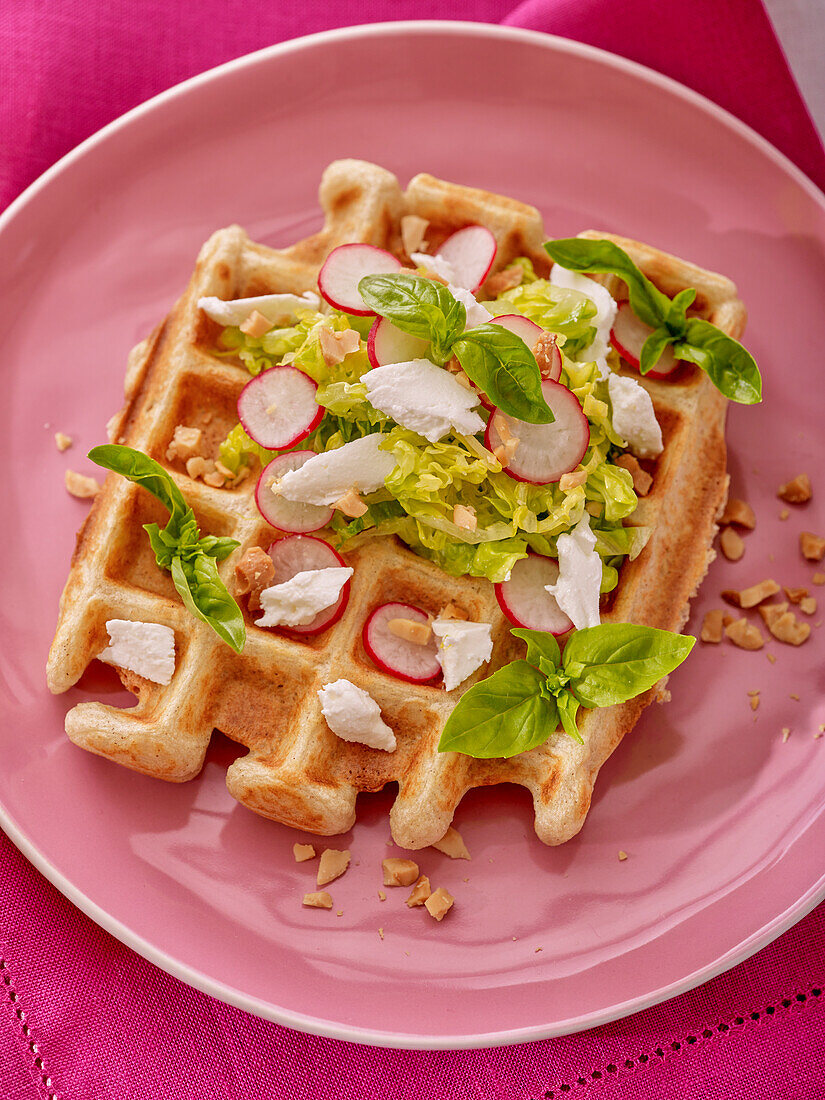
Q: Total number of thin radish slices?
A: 11